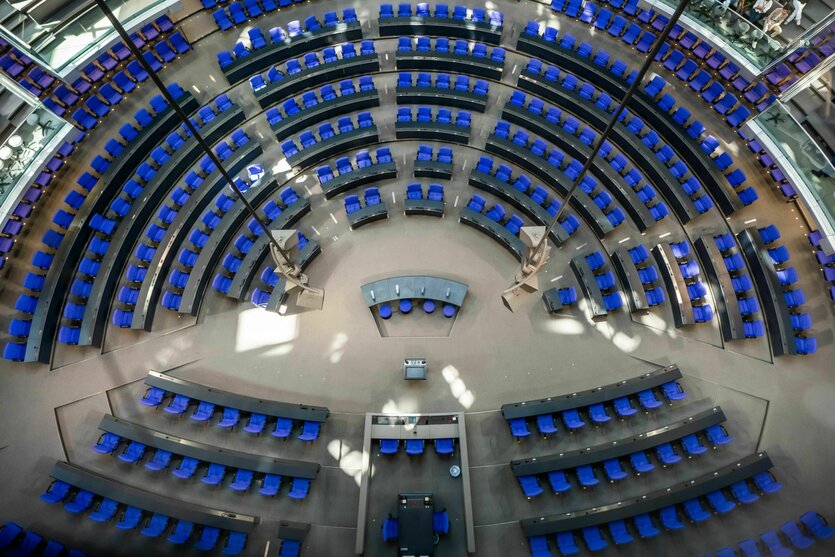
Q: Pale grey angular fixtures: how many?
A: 2